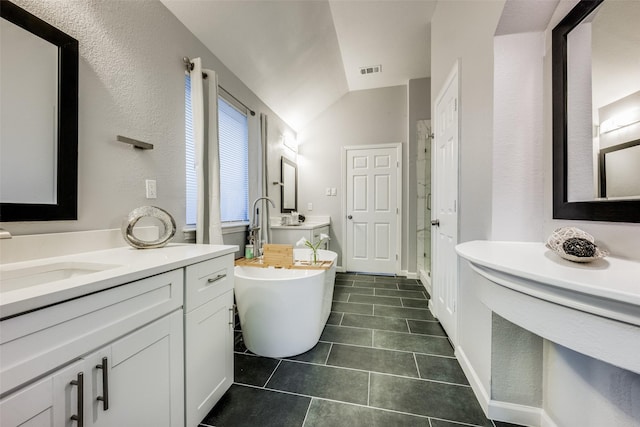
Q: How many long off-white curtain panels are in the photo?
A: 2